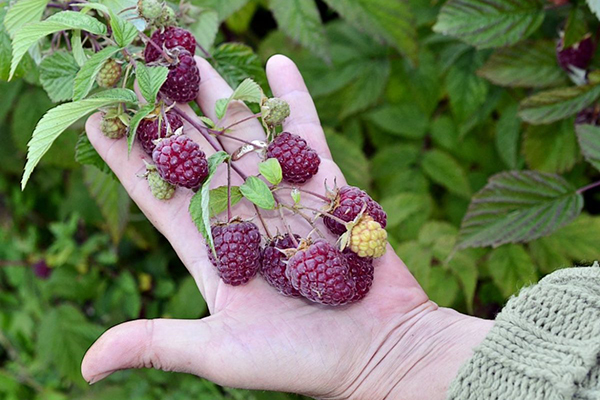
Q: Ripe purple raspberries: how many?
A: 10